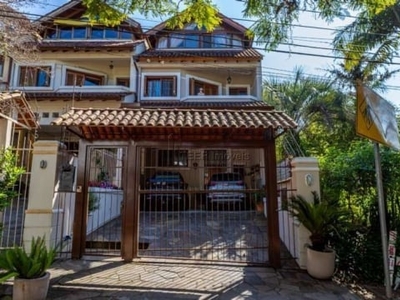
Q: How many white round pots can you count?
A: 2